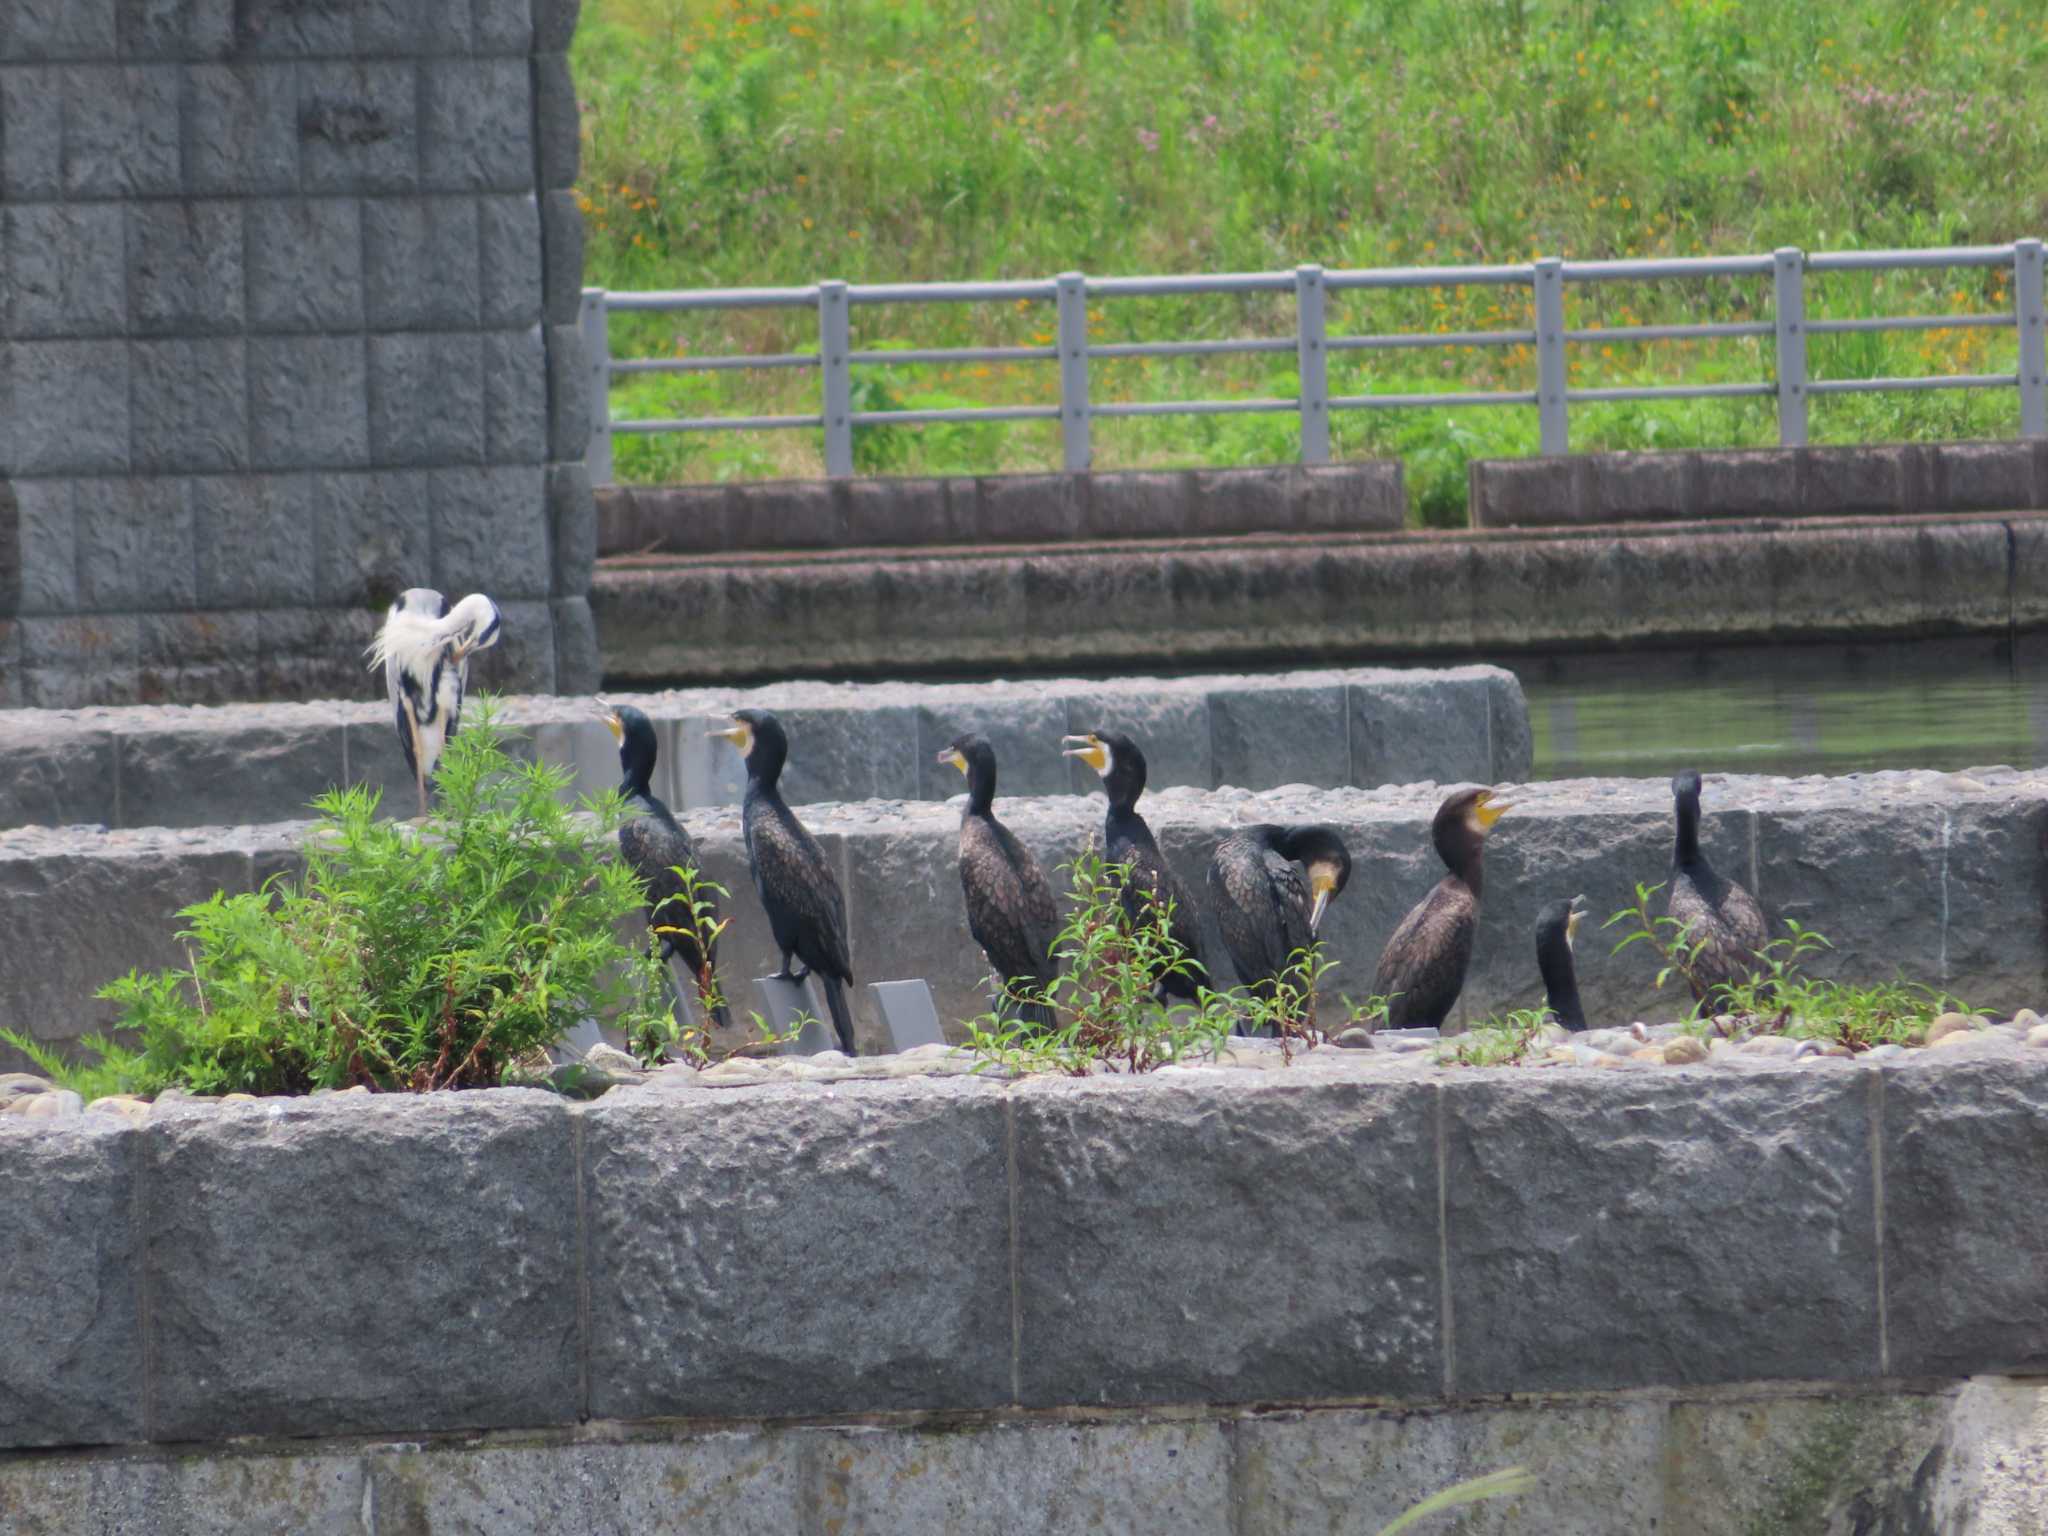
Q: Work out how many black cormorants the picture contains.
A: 8